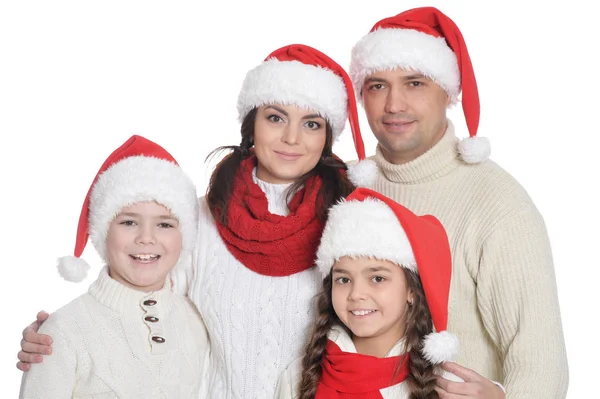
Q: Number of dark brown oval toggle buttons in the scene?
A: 3